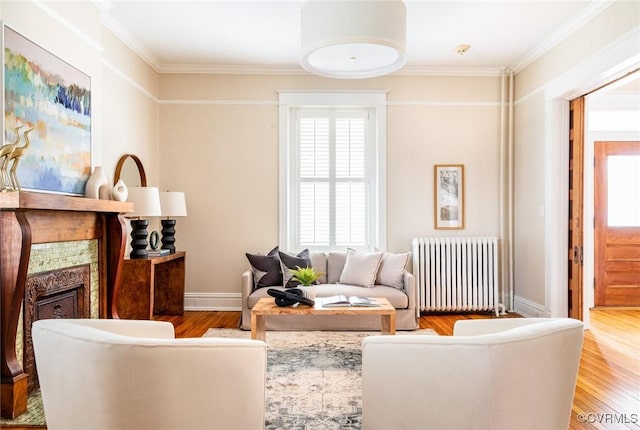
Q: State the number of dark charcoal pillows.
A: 2